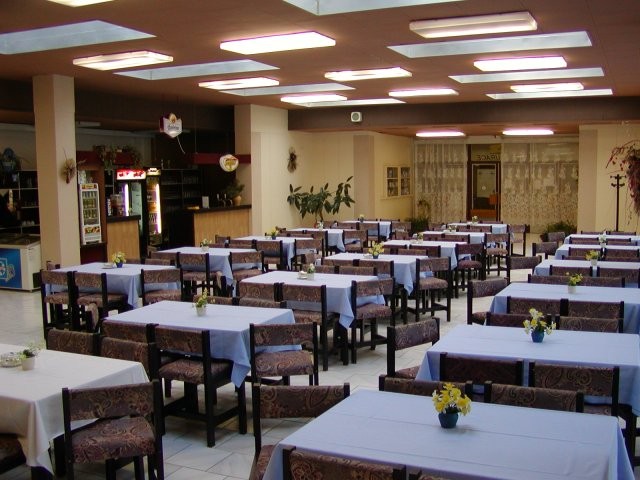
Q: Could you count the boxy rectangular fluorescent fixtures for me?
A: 12